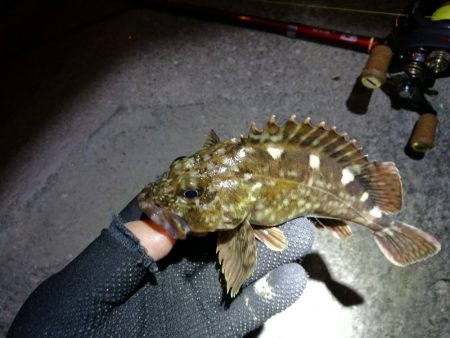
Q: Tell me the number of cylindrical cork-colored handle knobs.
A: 2